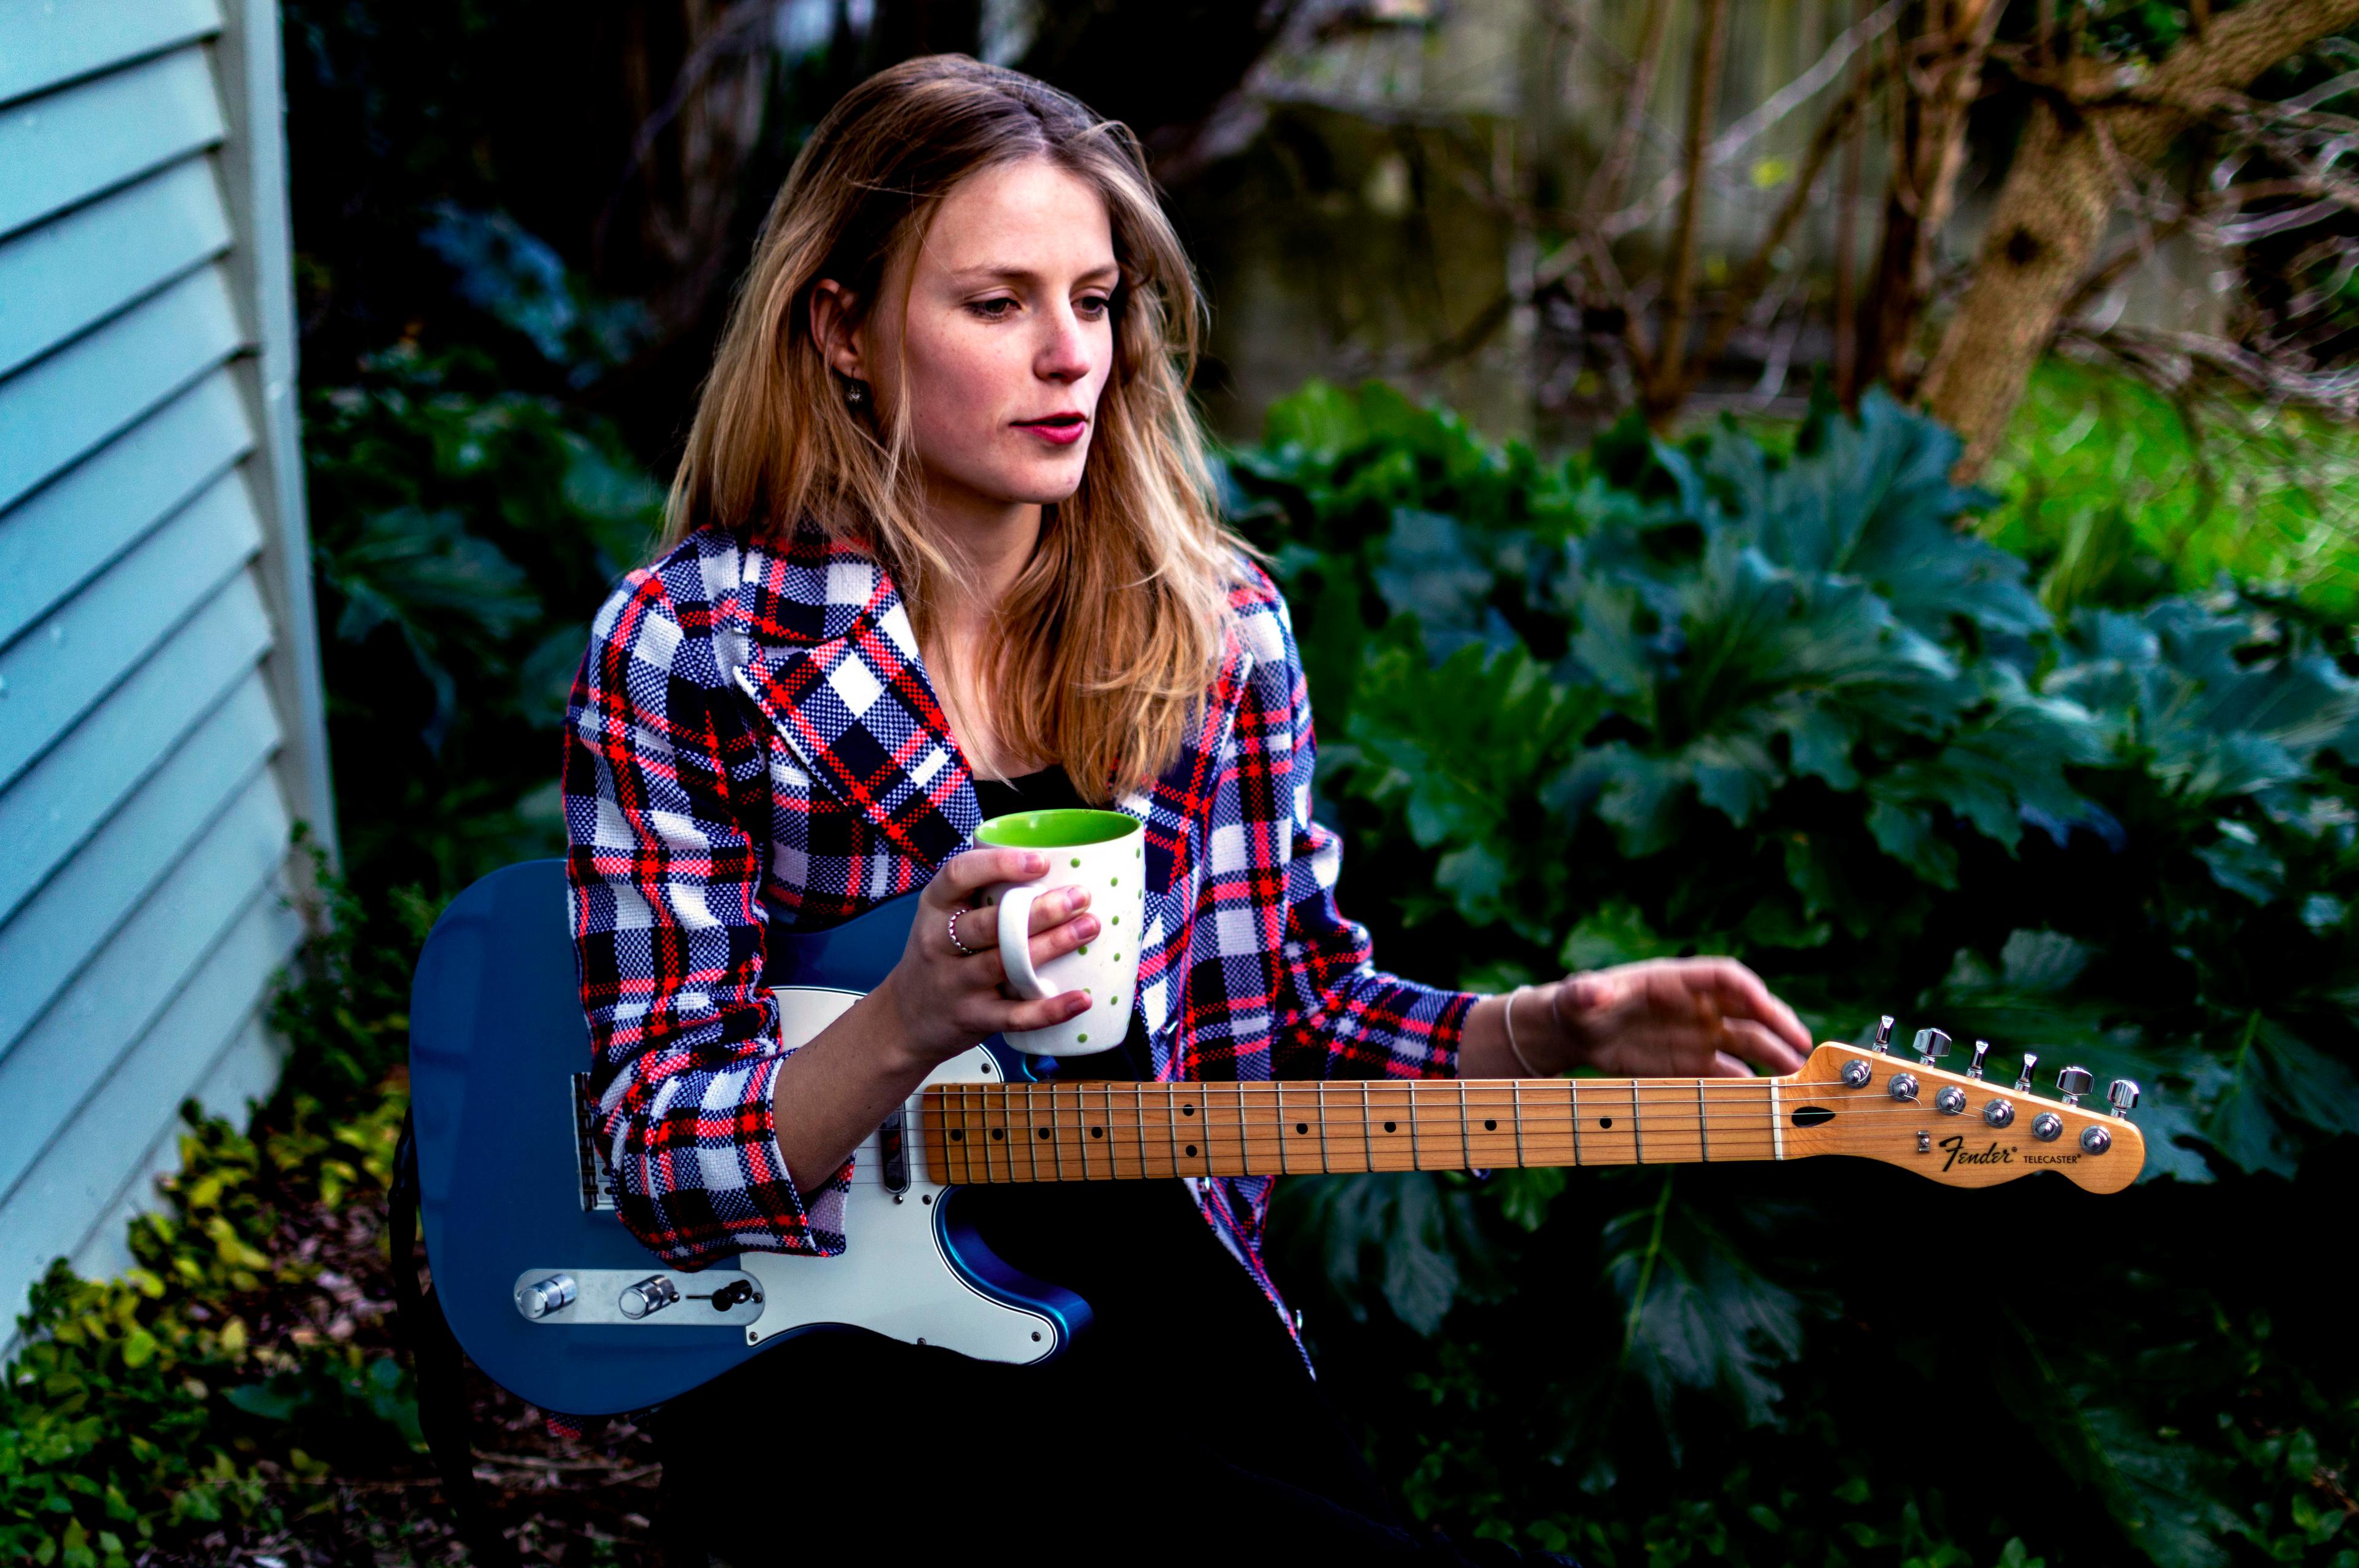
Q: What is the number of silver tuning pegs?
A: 6